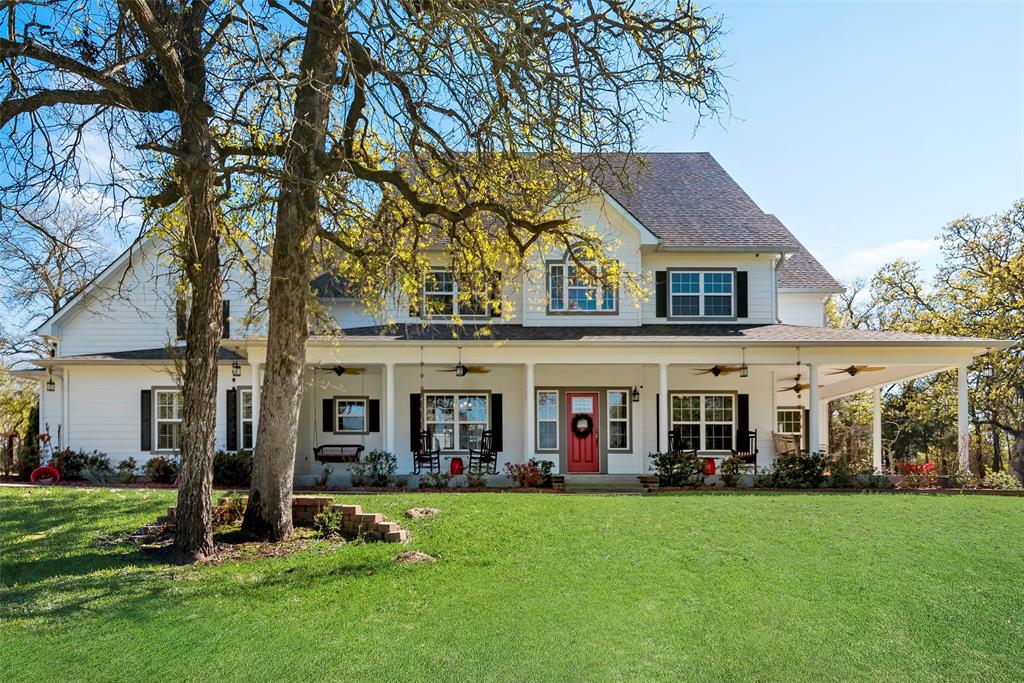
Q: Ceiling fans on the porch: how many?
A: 5